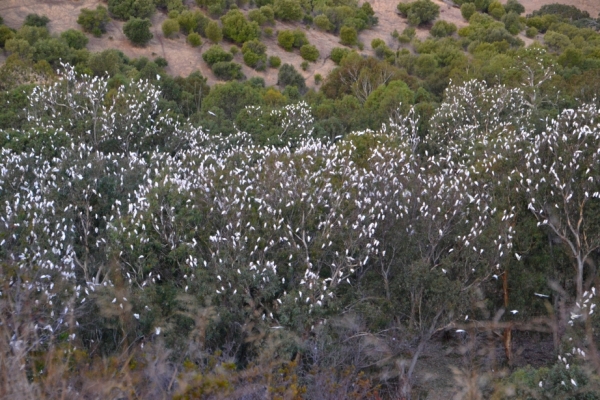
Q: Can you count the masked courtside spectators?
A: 0